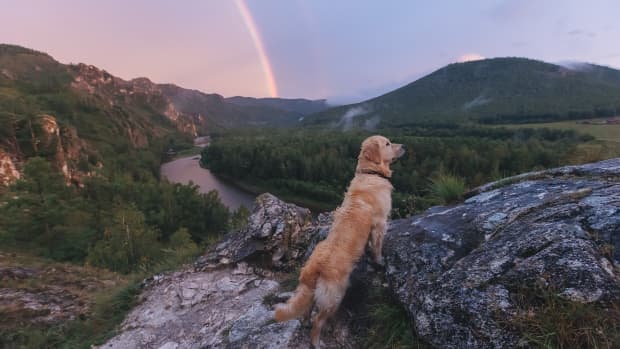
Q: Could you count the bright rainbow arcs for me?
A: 1